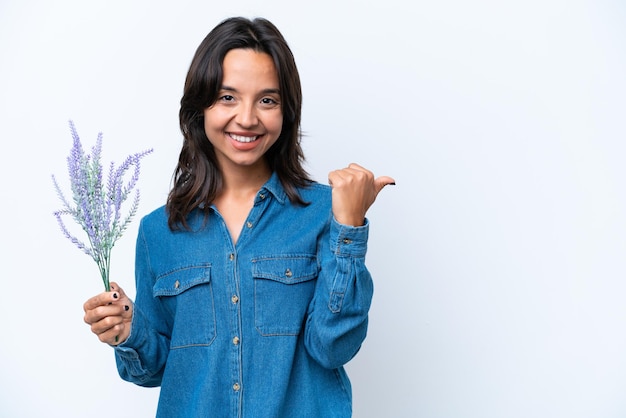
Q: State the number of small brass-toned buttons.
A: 9